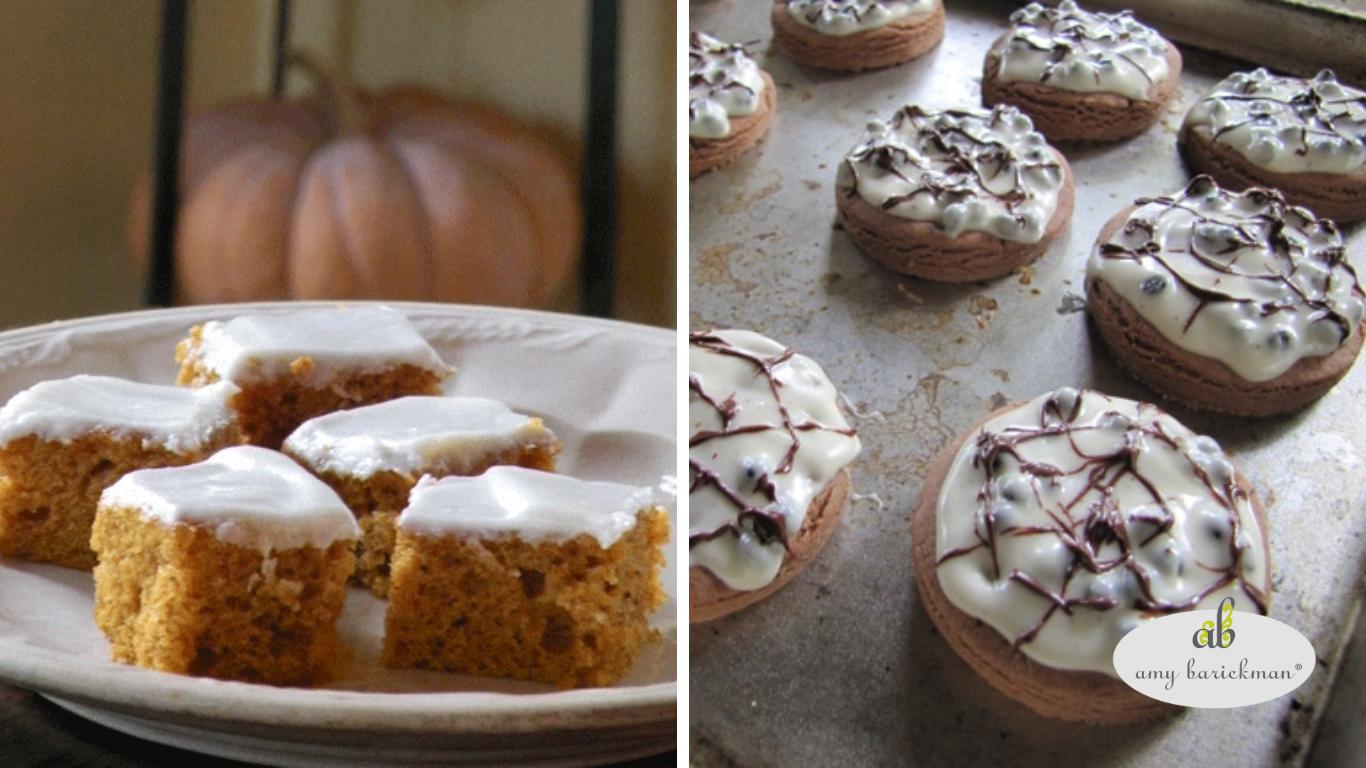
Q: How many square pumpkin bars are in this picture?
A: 5